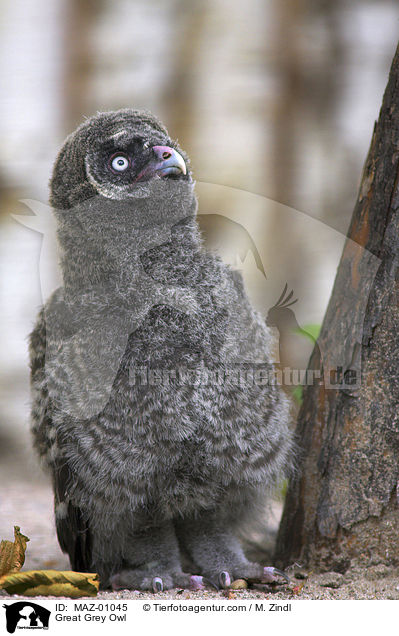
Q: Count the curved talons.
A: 4